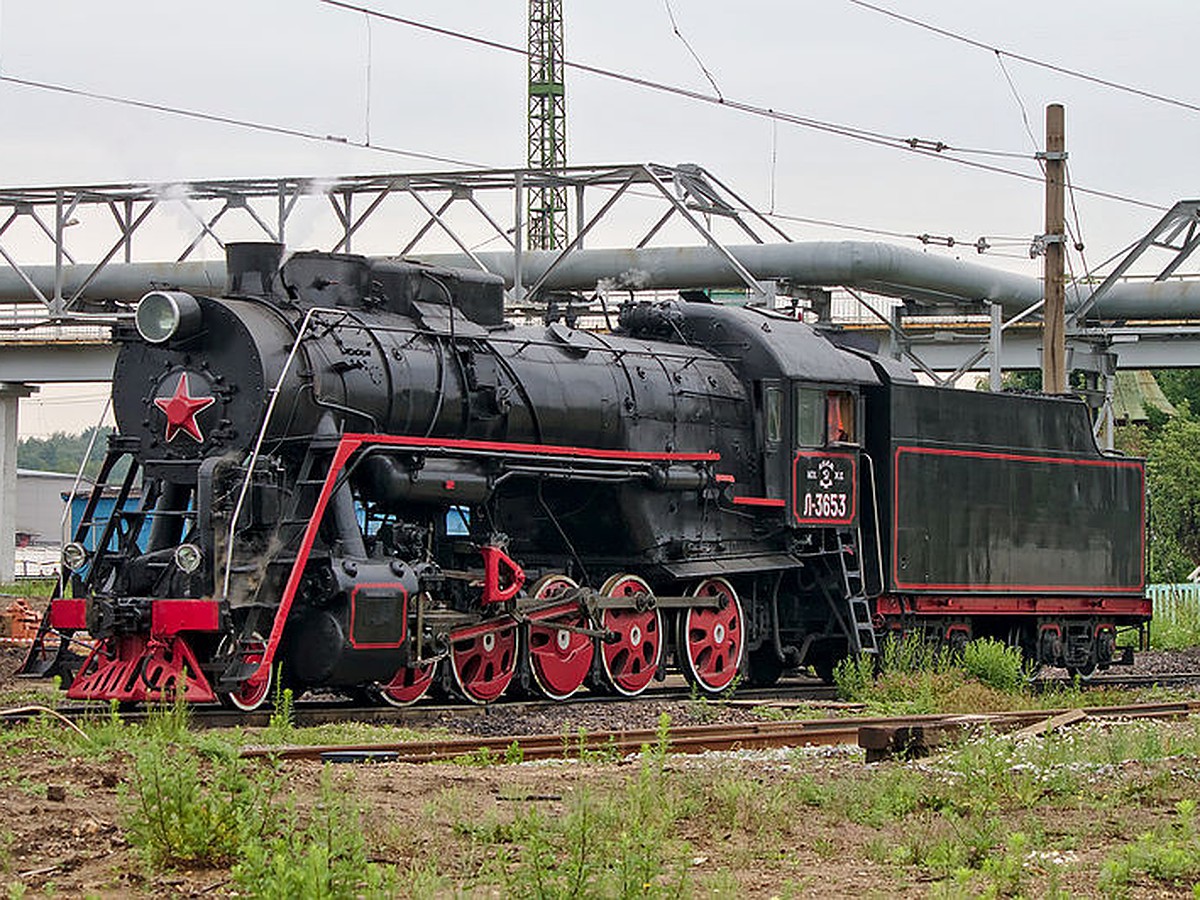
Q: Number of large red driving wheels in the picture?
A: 5